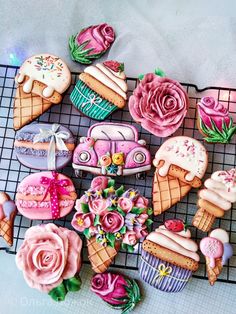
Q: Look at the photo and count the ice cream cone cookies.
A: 5